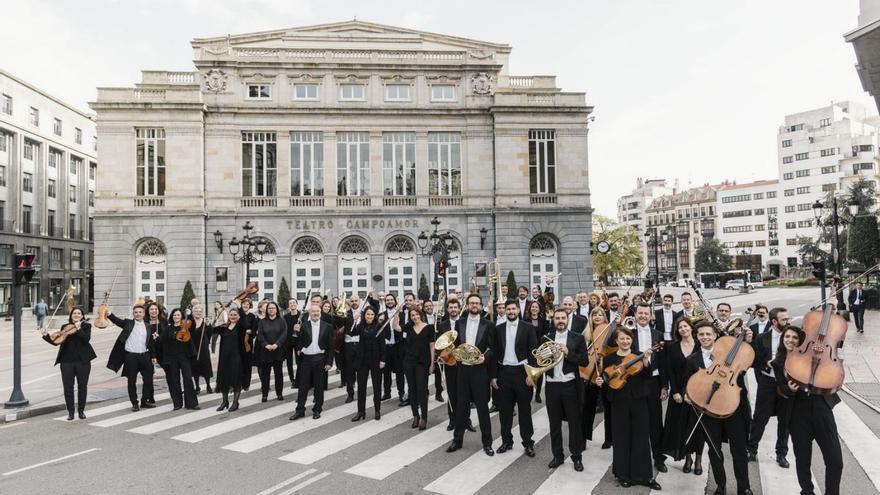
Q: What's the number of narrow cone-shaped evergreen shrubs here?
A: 4